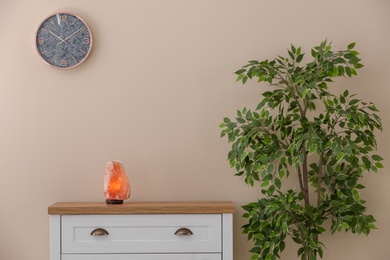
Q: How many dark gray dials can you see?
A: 1